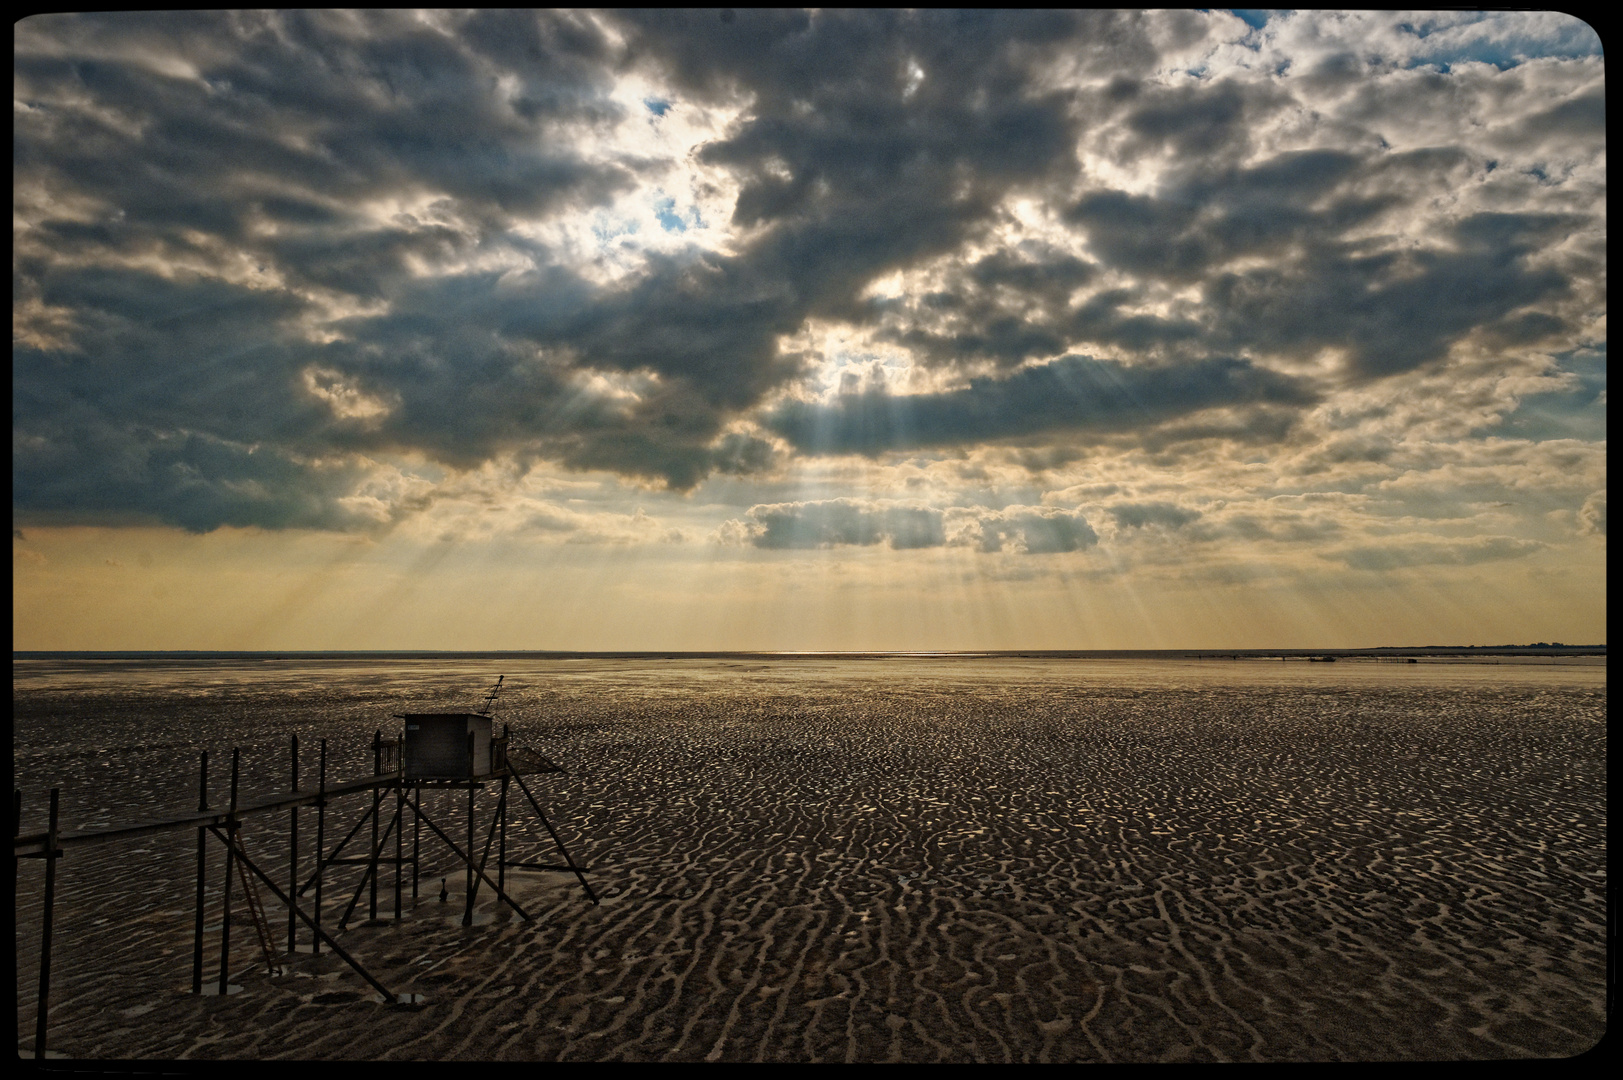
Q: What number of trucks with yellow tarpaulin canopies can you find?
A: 0